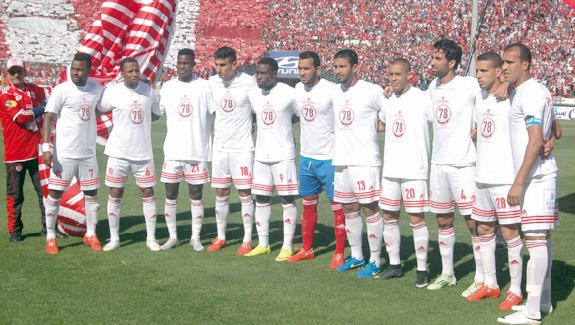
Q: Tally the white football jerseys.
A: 11